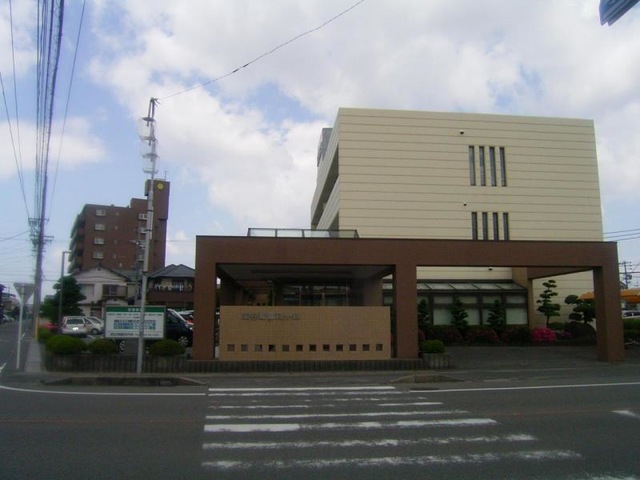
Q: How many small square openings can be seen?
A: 12